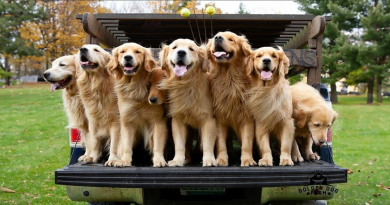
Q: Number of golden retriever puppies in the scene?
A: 8